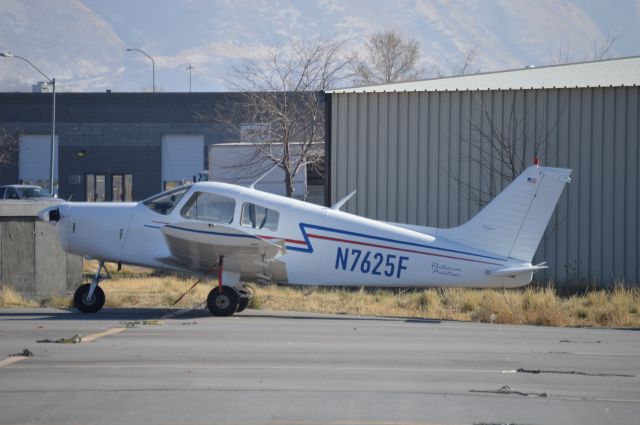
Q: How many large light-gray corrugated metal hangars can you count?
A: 1